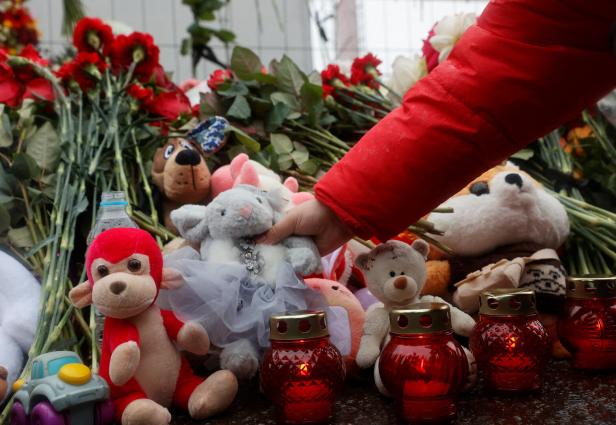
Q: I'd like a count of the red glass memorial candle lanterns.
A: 4